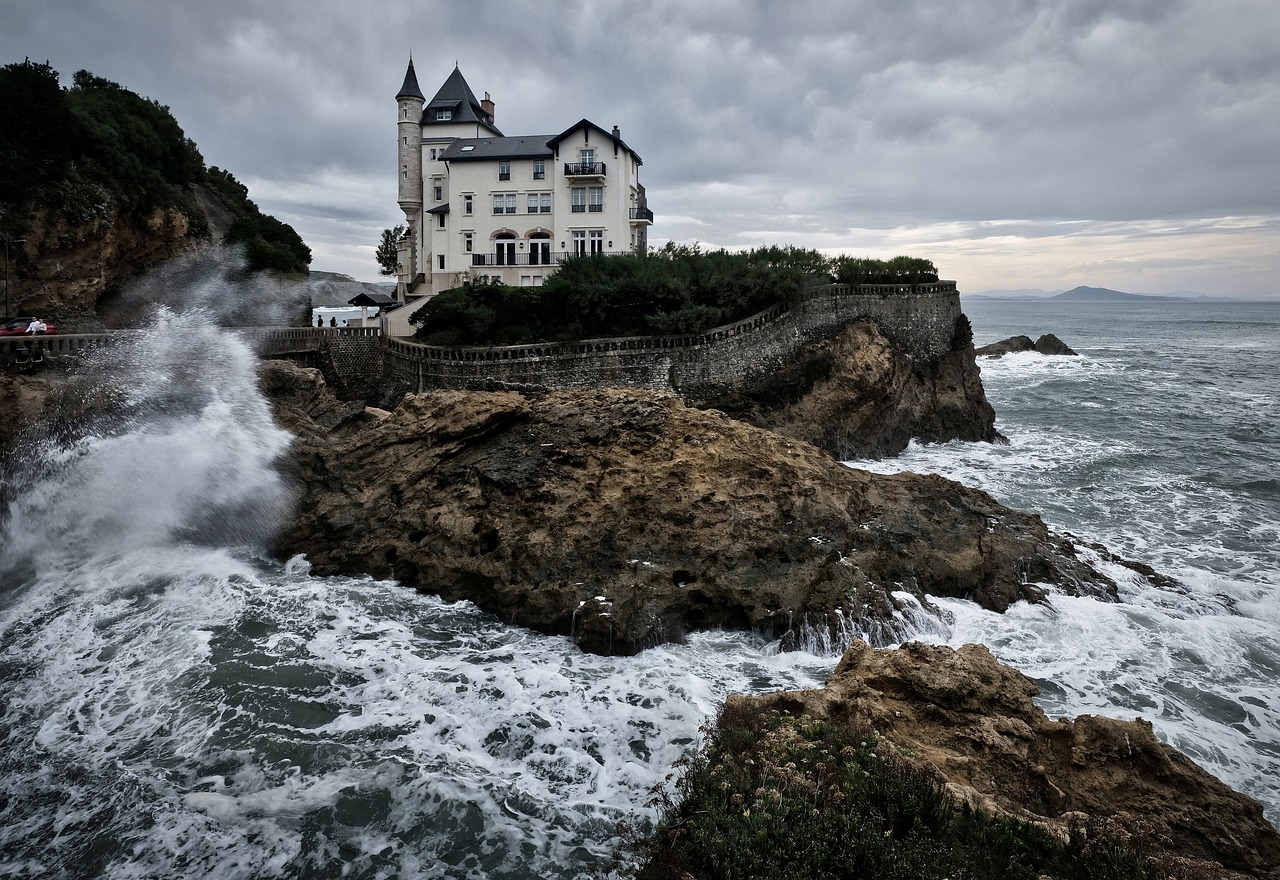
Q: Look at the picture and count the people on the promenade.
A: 5